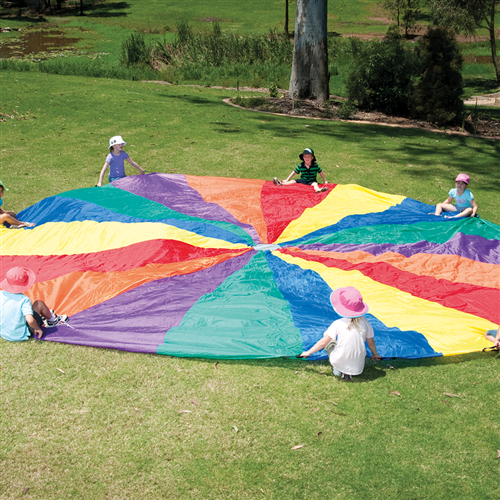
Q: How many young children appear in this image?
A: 7